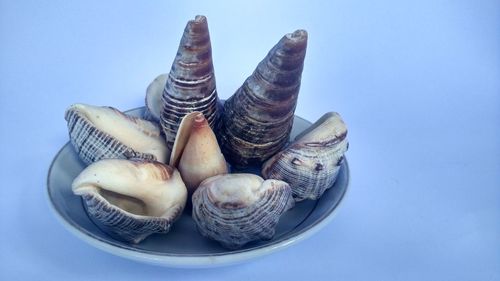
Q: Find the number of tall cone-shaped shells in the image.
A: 2